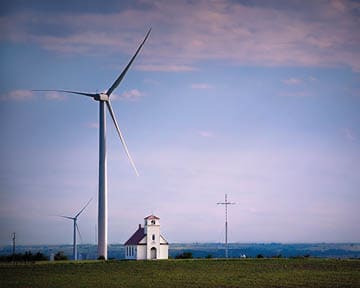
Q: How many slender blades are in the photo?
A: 6